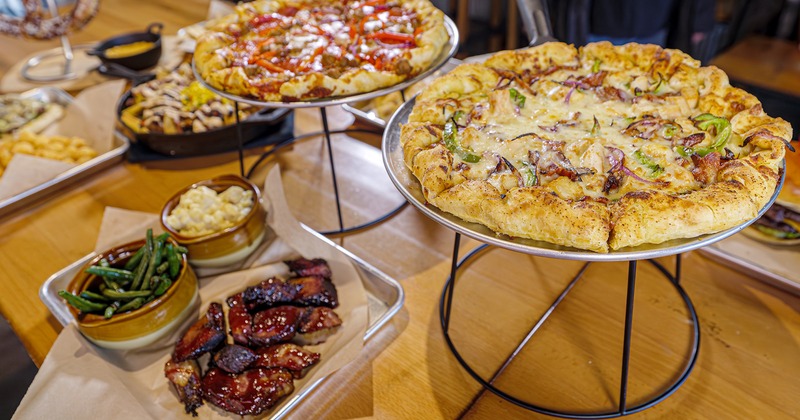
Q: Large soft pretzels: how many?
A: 1